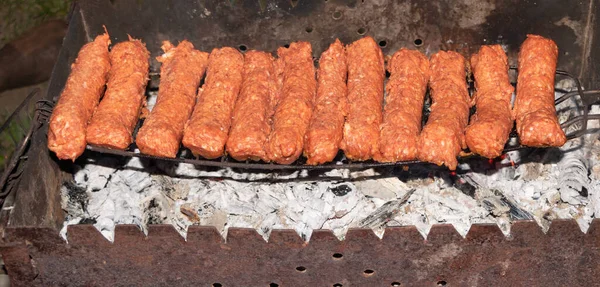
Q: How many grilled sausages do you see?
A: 12